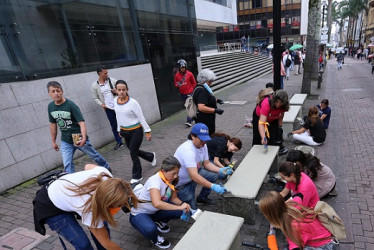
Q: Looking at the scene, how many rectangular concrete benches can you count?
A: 4